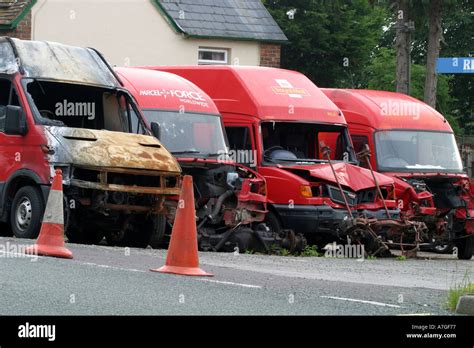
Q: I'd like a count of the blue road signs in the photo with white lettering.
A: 1